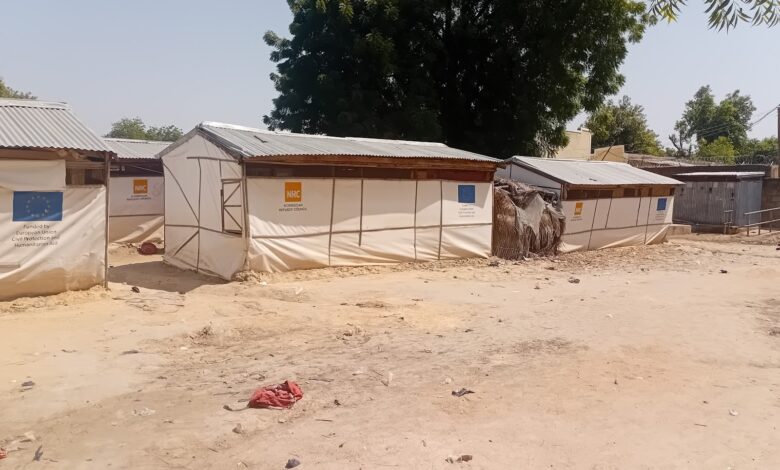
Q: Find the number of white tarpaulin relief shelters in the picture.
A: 4